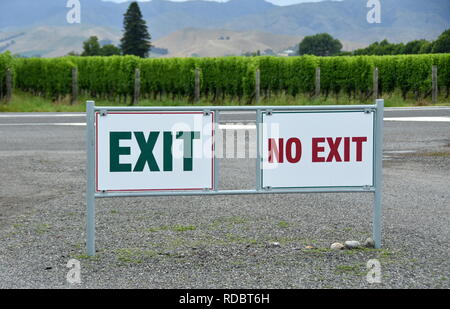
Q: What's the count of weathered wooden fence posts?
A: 8